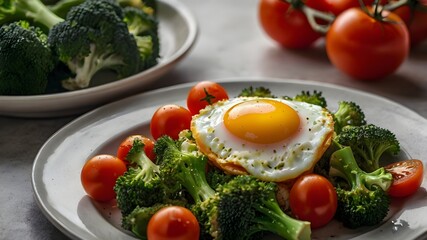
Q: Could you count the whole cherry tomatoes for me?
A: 6